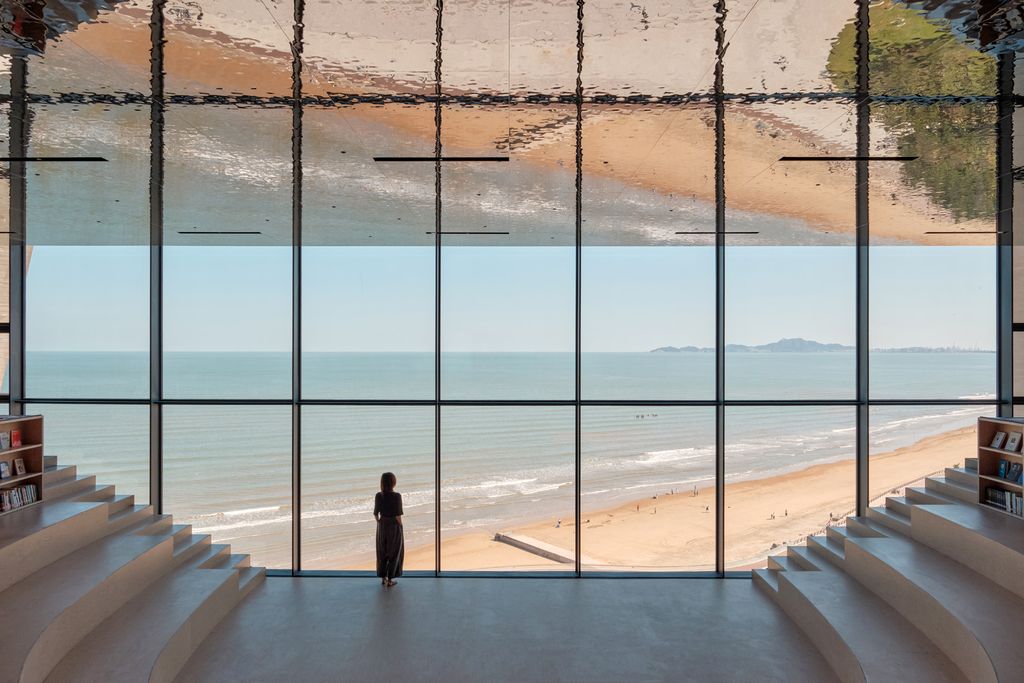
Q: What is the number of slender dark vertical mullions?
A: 8